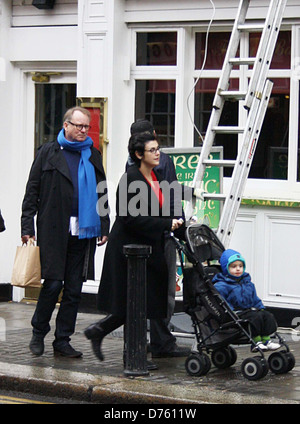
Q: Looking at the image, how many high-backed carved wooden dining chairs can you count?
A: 0